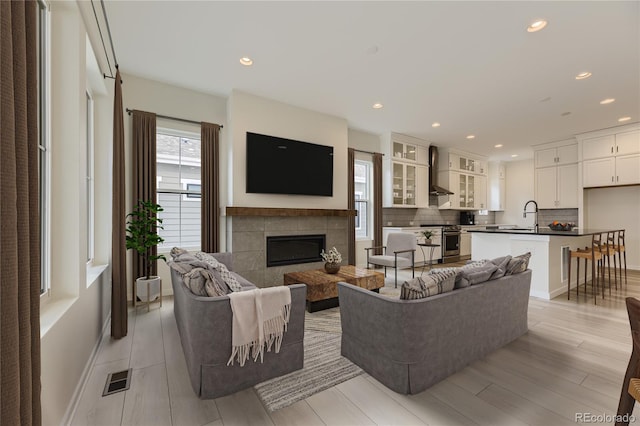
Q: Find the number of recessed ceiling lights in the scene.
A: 10